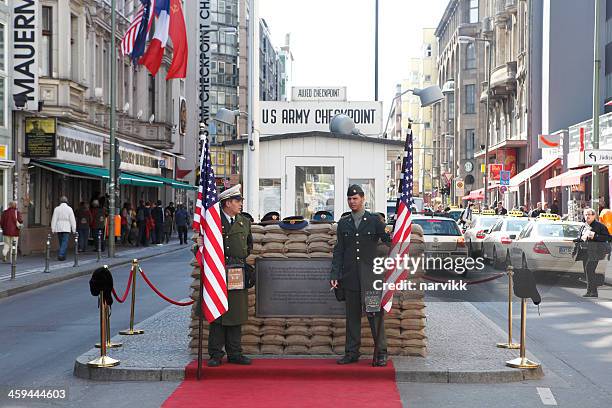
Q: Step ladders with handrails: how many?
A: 0